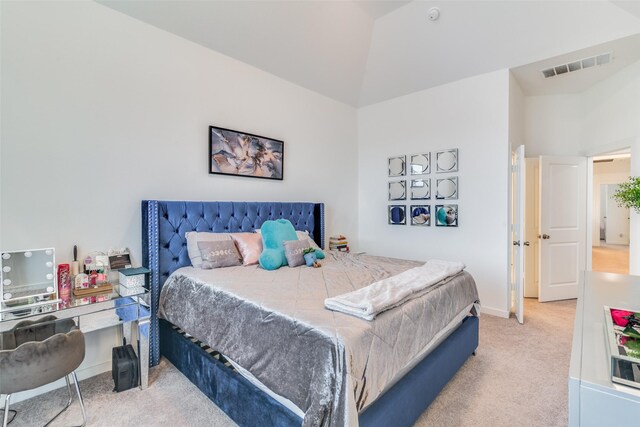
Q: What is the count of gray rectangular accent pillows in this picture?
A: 2